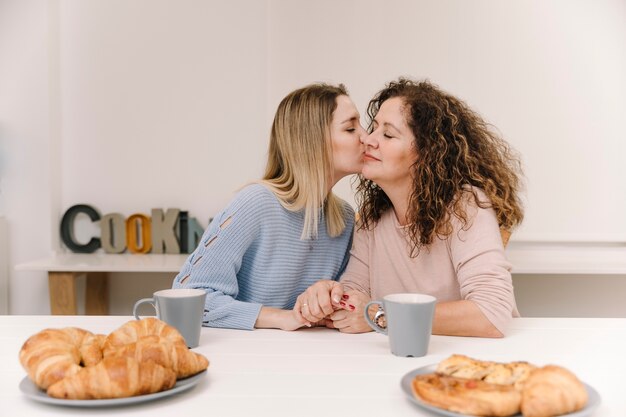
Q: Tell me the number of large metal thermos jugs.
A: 0